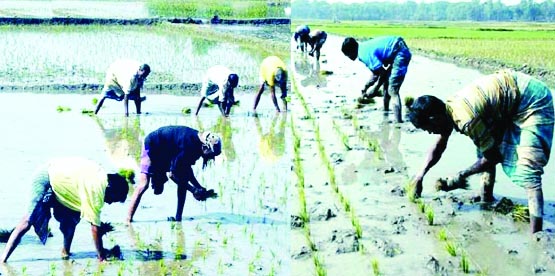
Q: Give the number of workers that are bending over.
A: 9